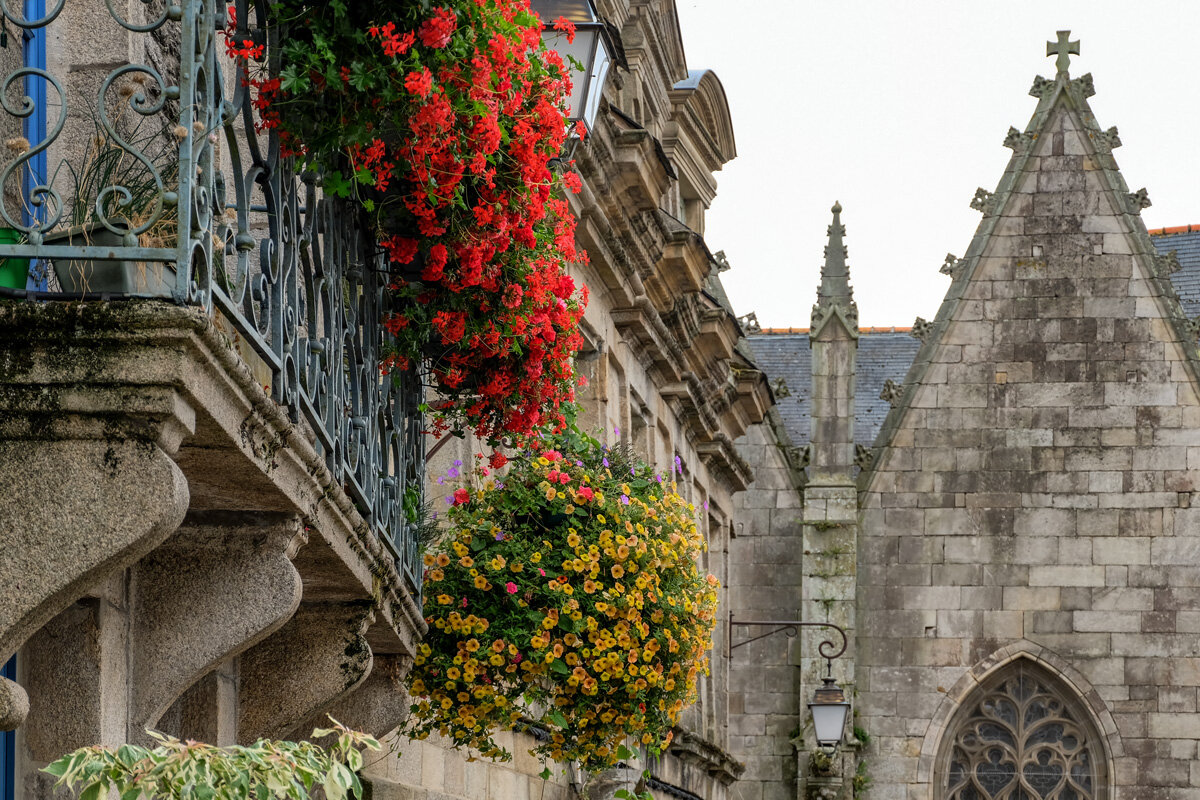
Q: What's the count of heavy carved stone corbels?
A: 4